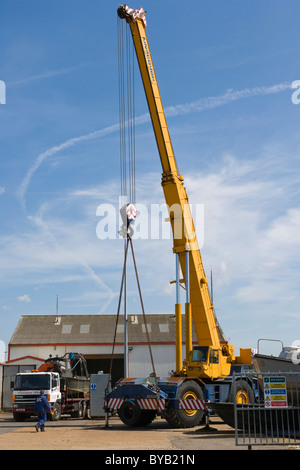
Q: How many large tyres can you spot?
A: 3